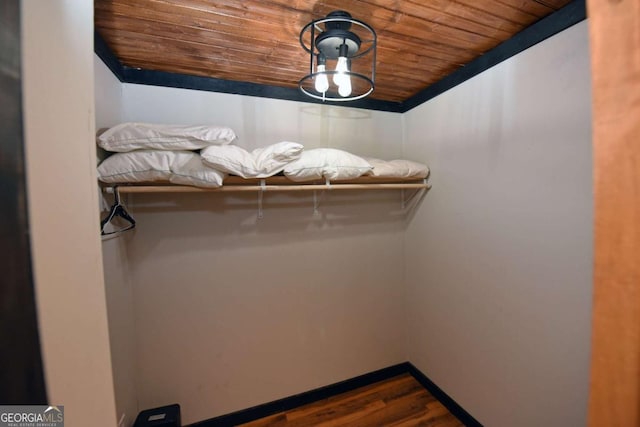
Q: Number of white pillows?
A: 5